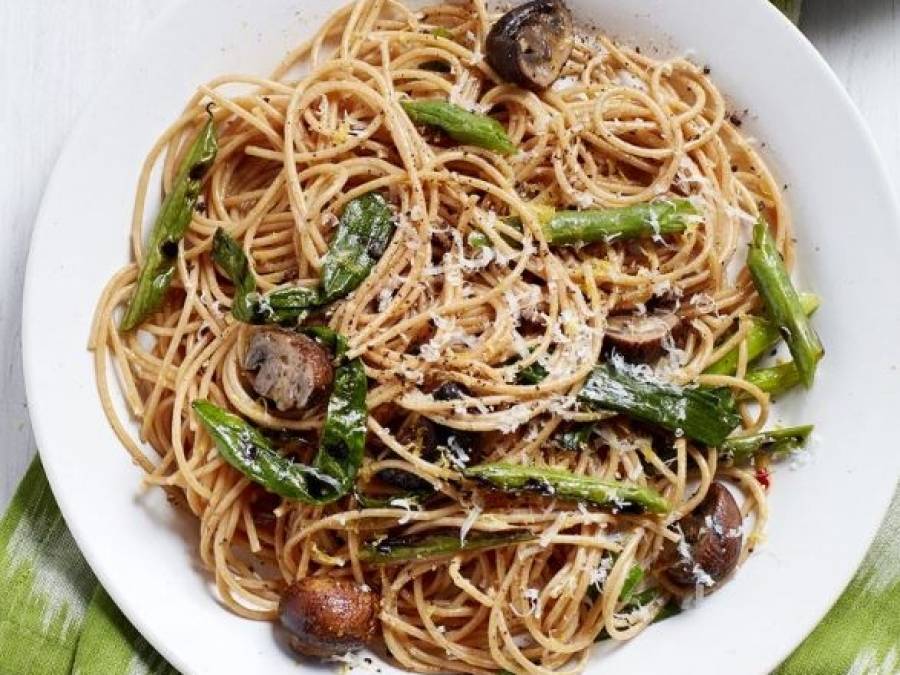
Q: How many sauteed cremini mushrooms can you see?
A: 5